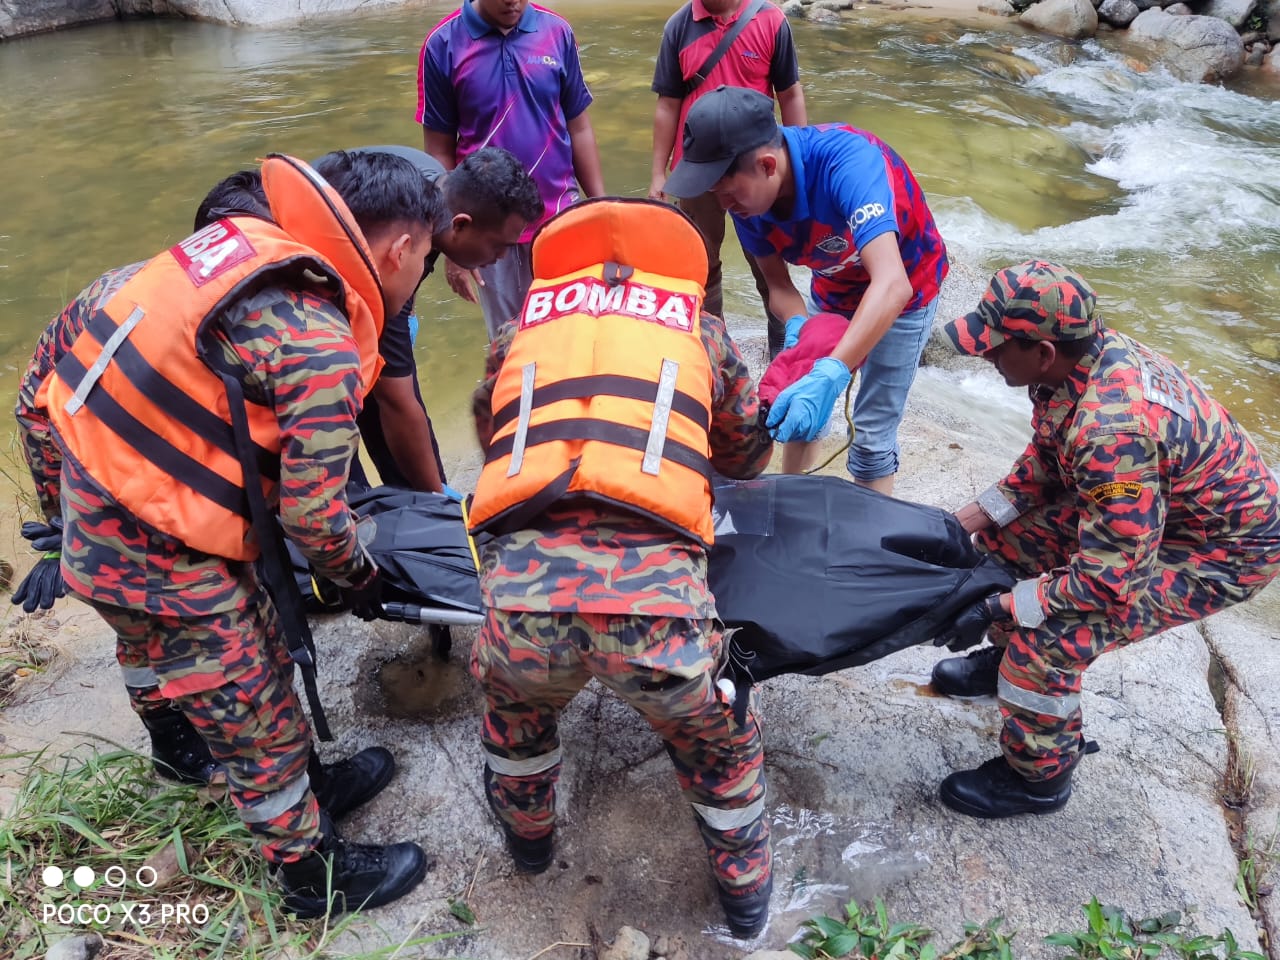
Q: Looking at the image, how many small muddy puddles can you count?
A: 1